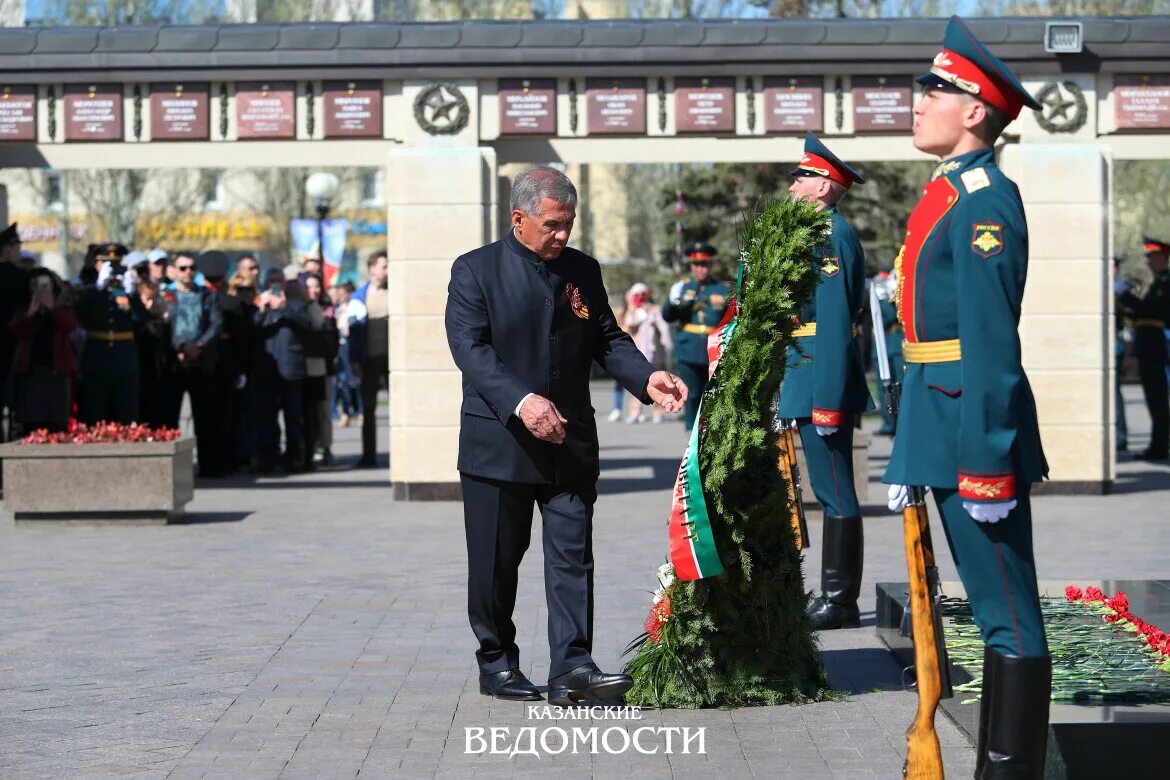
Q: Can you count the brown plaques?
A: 11